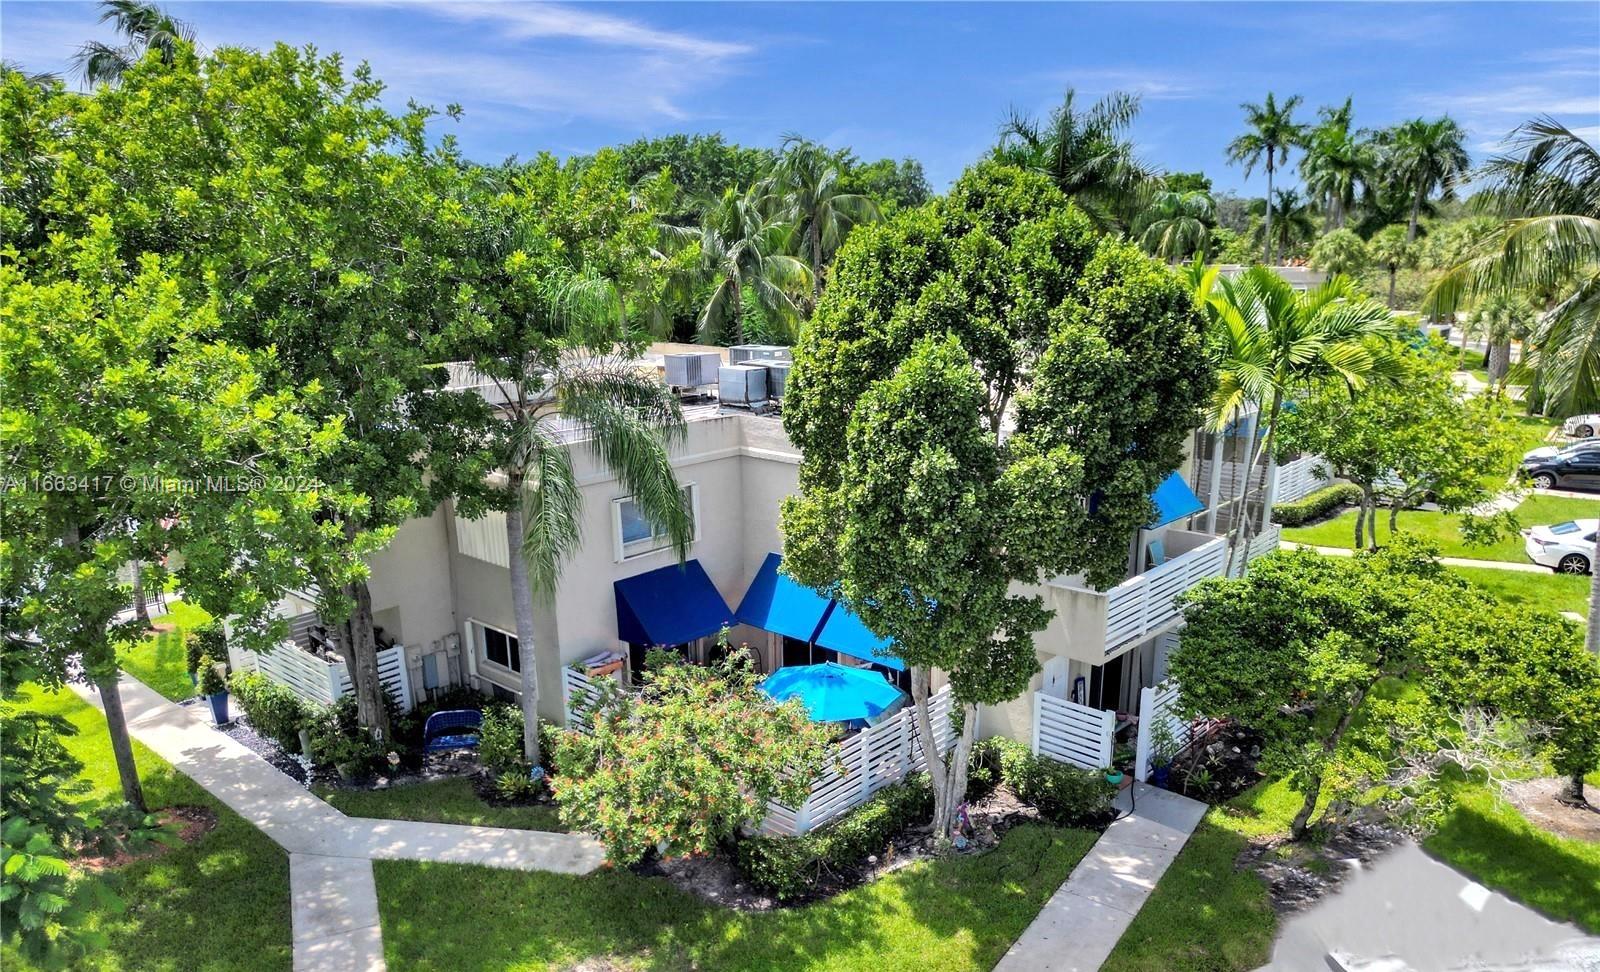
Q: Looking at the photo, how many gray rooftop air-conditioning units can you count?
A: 4